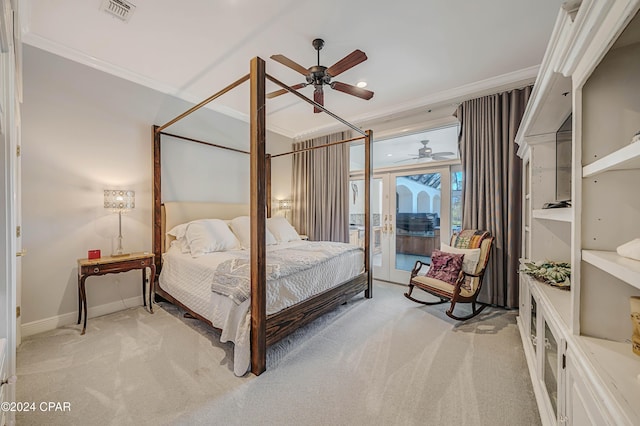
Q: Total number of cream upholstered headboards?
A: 1